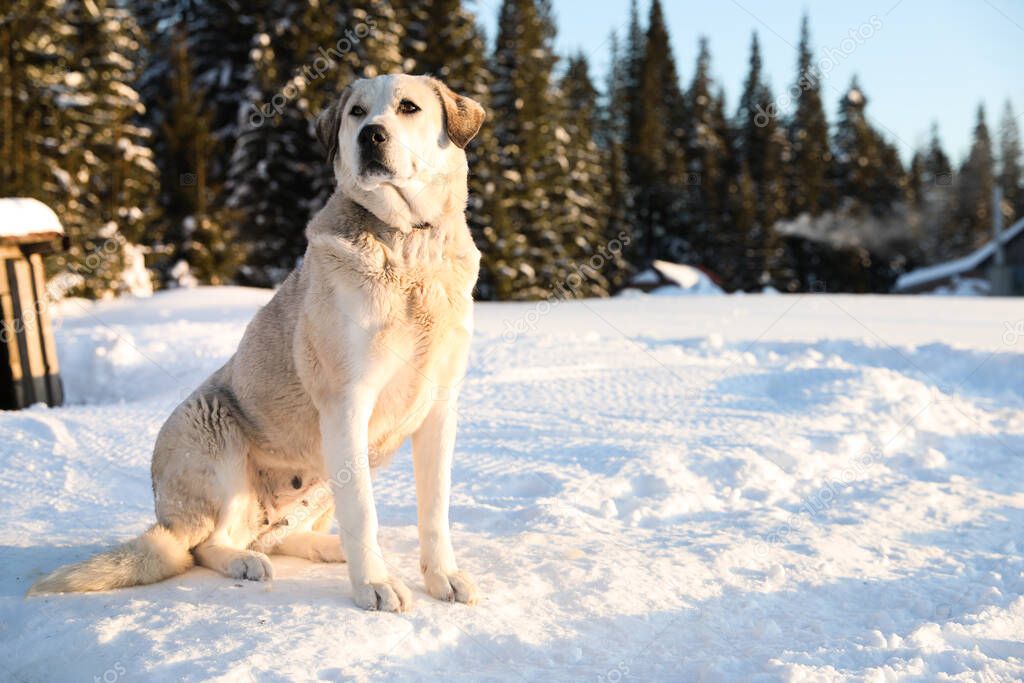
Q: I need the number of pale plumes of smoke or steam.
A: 1